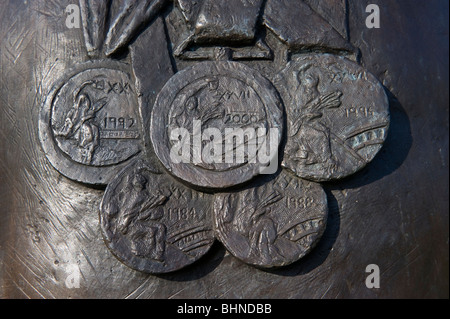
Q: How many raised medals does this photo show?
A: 5